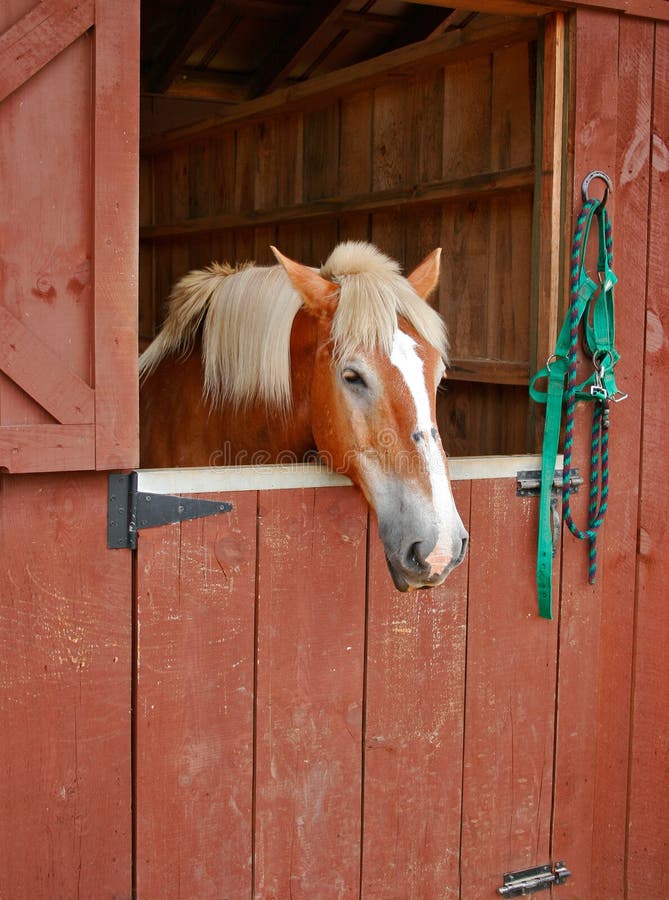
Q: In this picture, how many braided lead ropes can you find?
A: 1